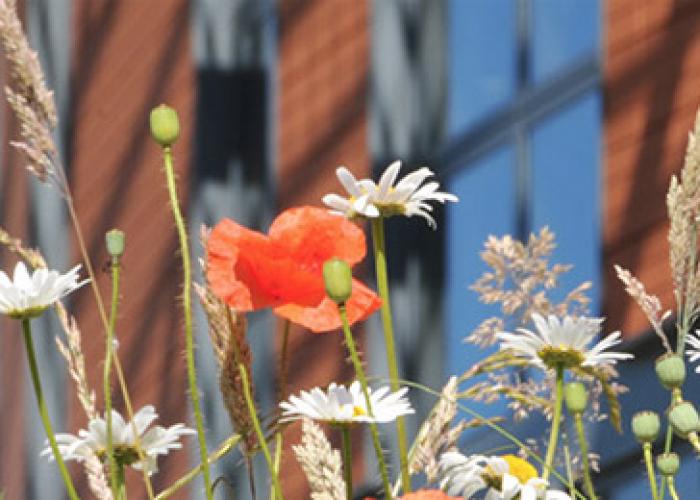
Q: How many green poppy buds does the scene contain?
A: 8